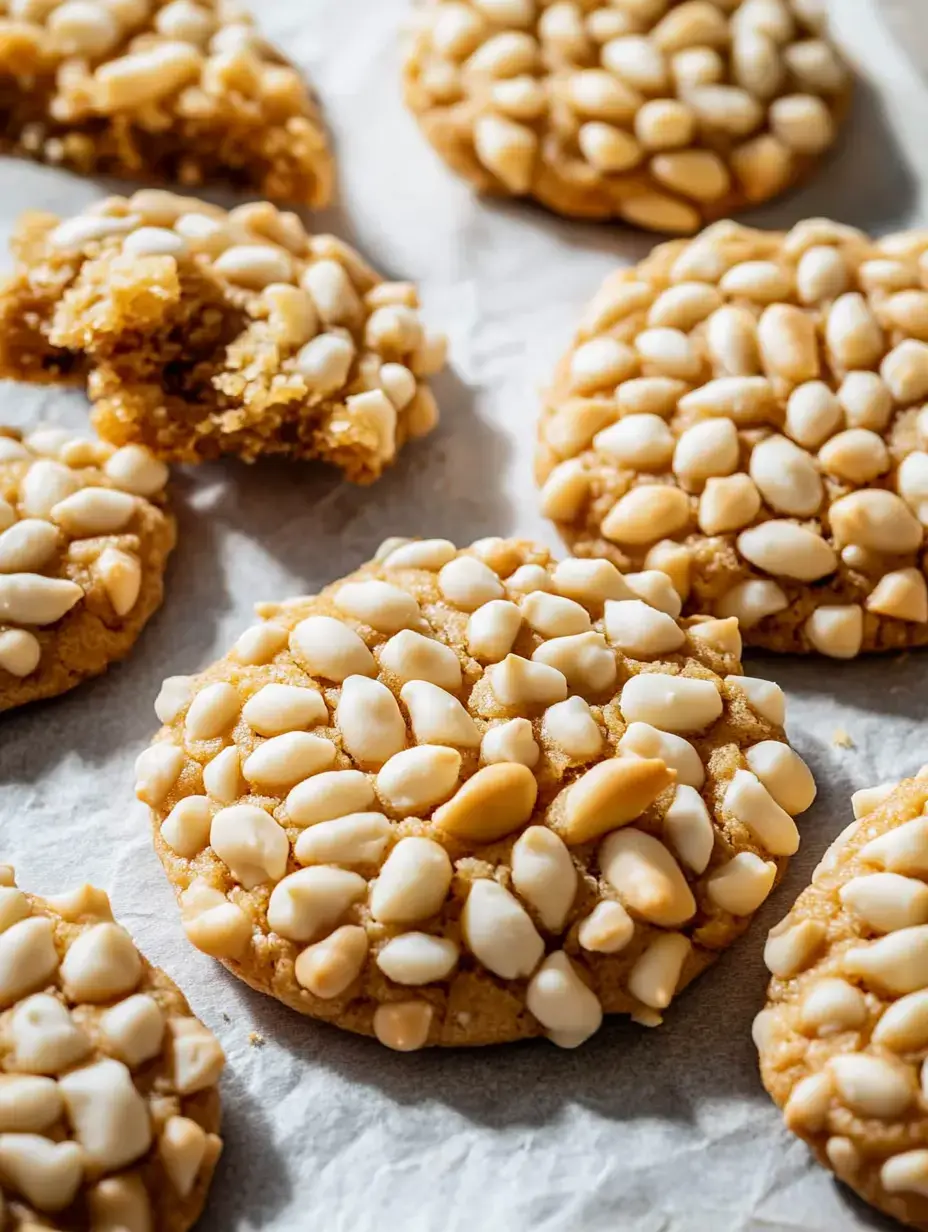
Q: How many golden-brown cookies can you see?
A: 8